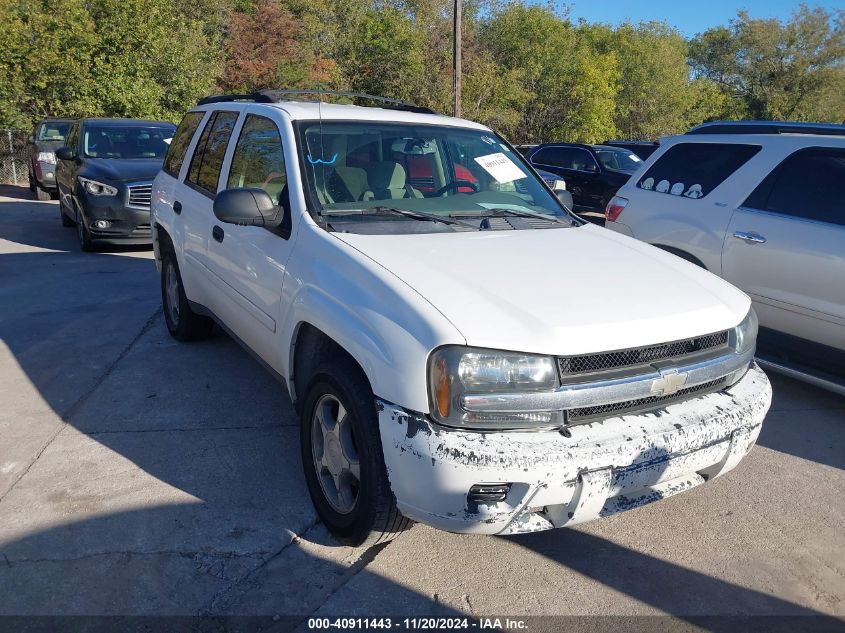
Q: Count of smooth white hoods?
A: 1